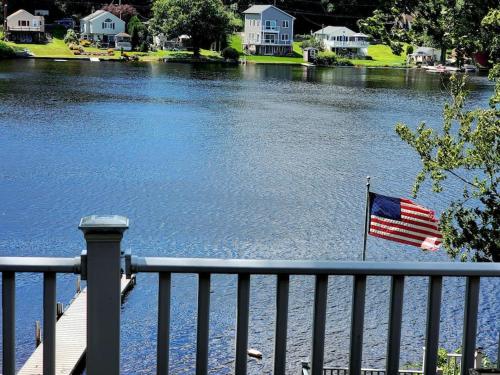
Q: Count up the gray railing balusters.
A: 11